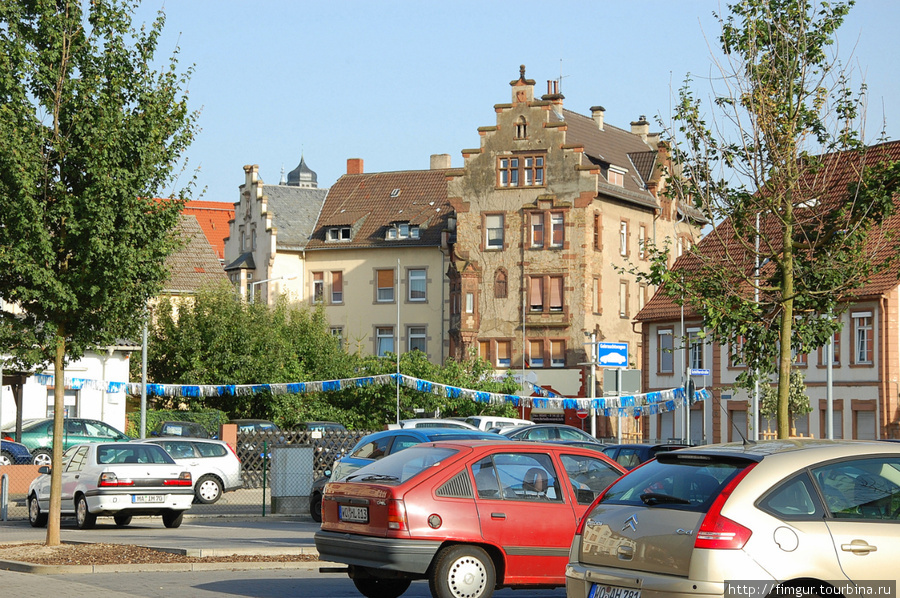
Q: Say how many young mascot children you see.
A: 0